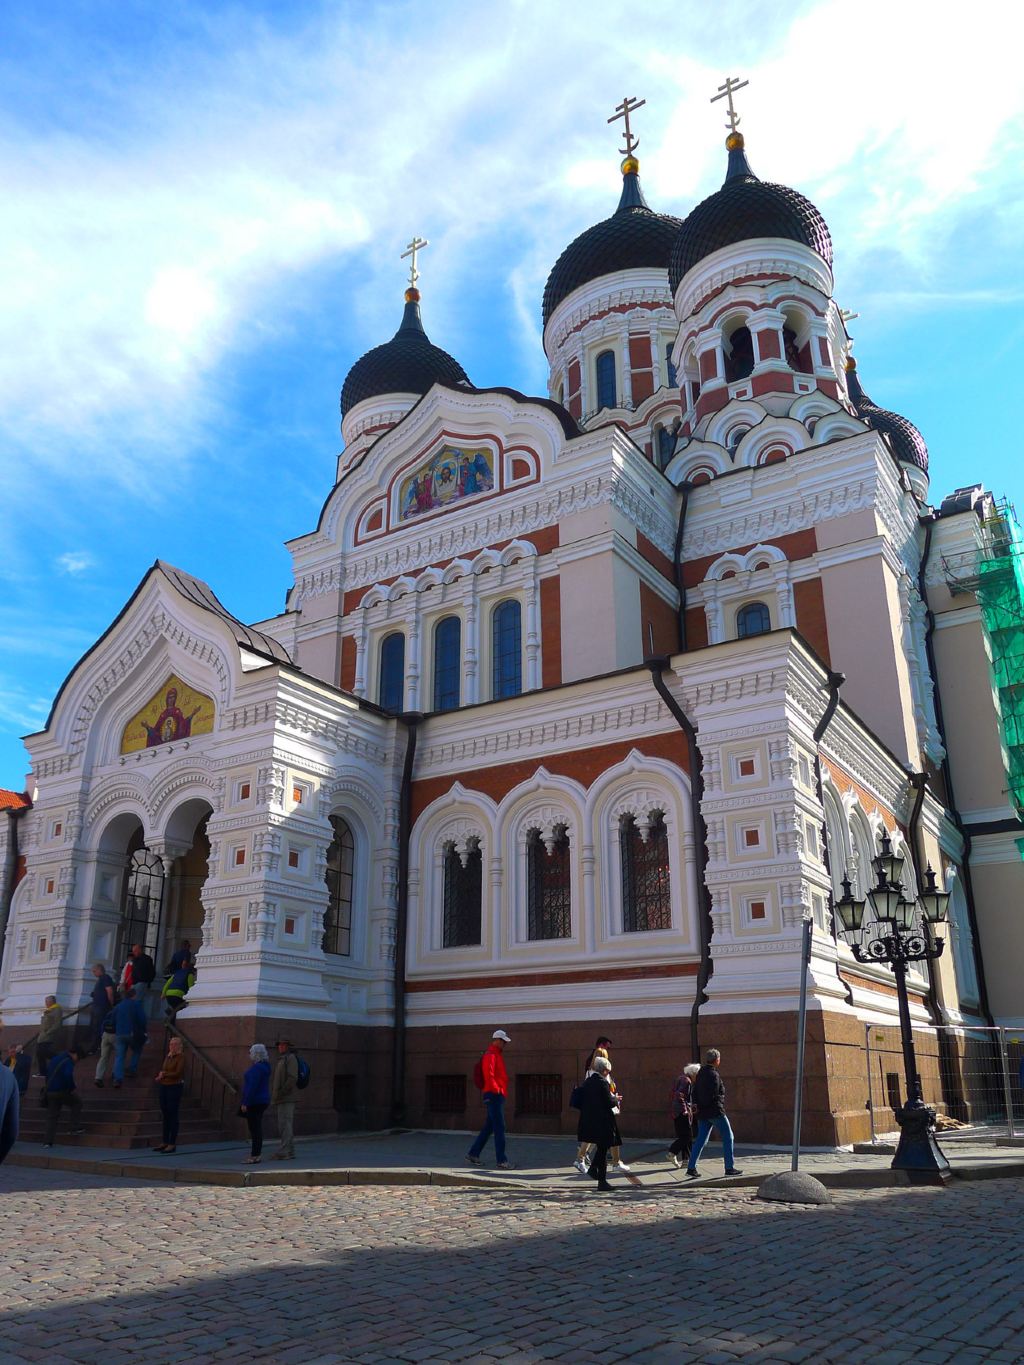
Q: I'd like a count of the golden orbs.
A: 4